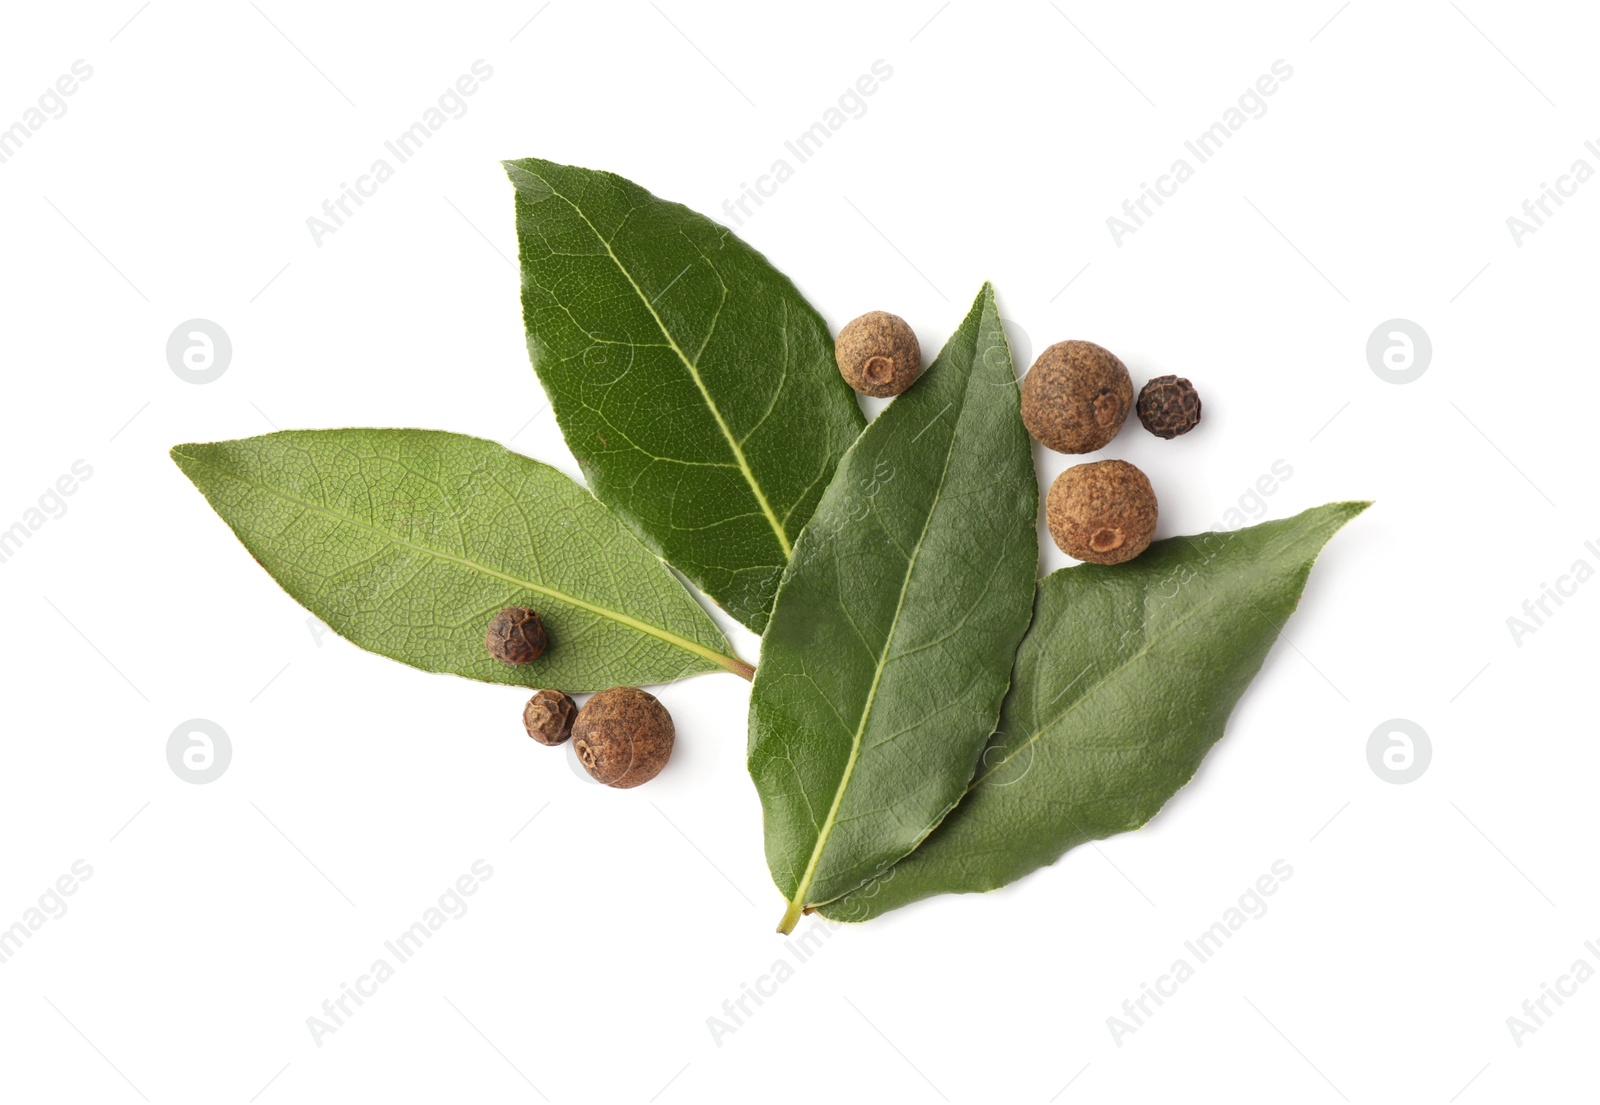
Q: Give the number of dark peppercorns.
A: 3